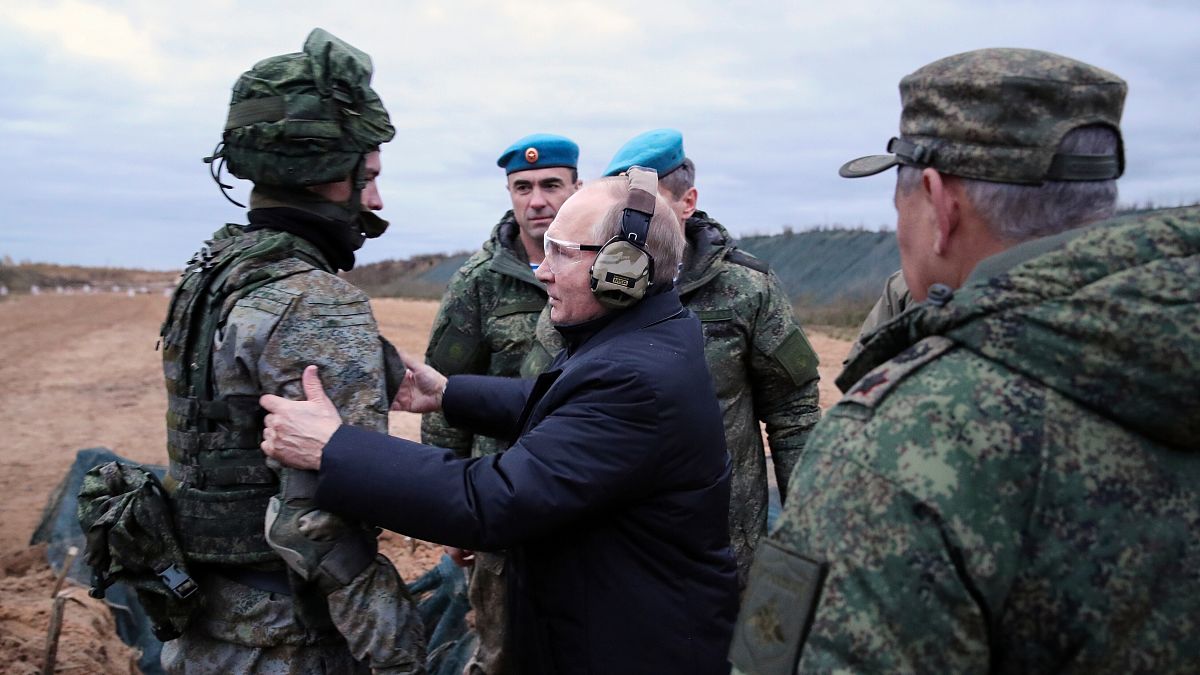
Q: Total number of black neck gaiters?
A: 1